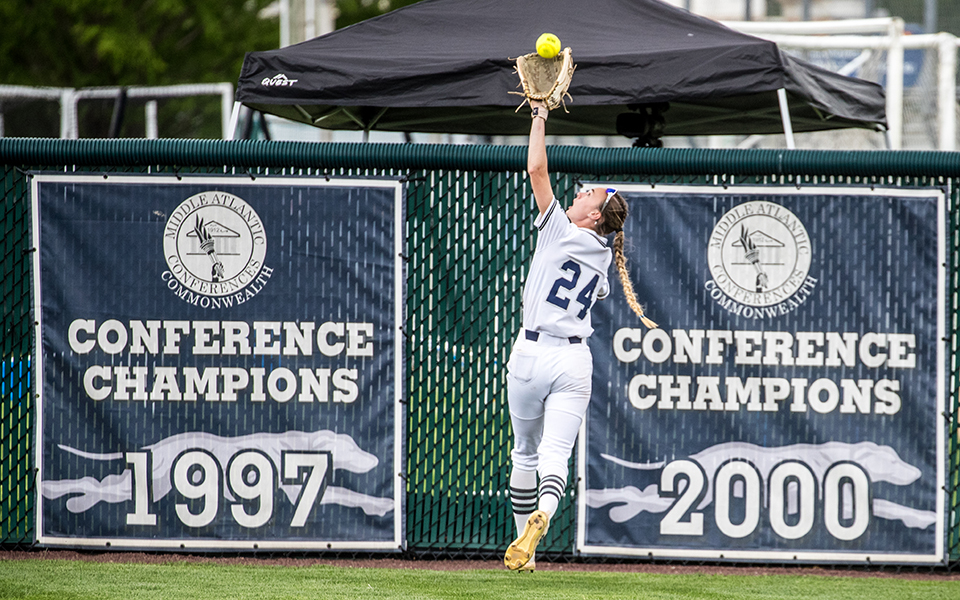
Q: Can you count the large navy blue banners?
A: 2